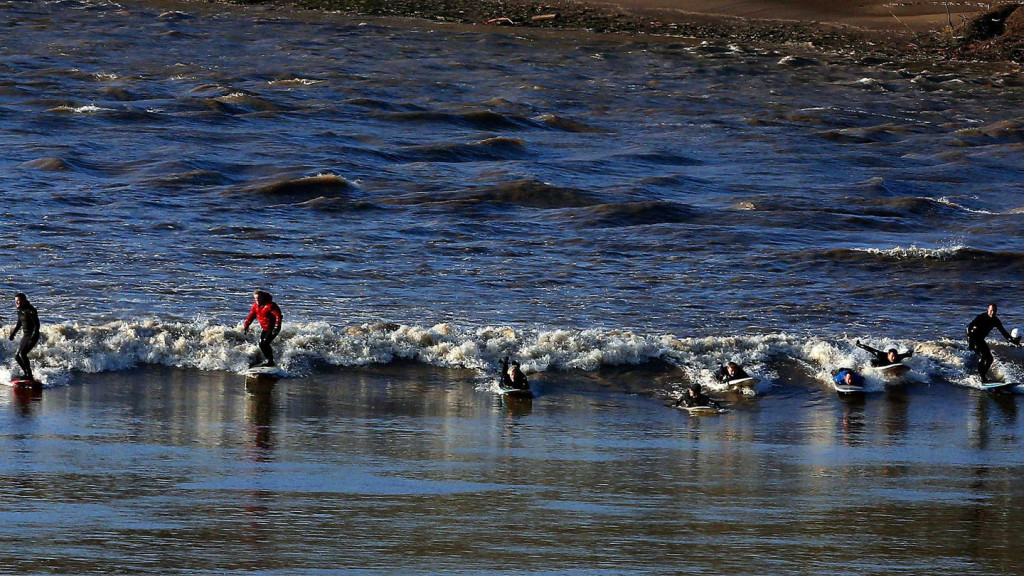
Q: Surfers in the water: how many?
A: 8